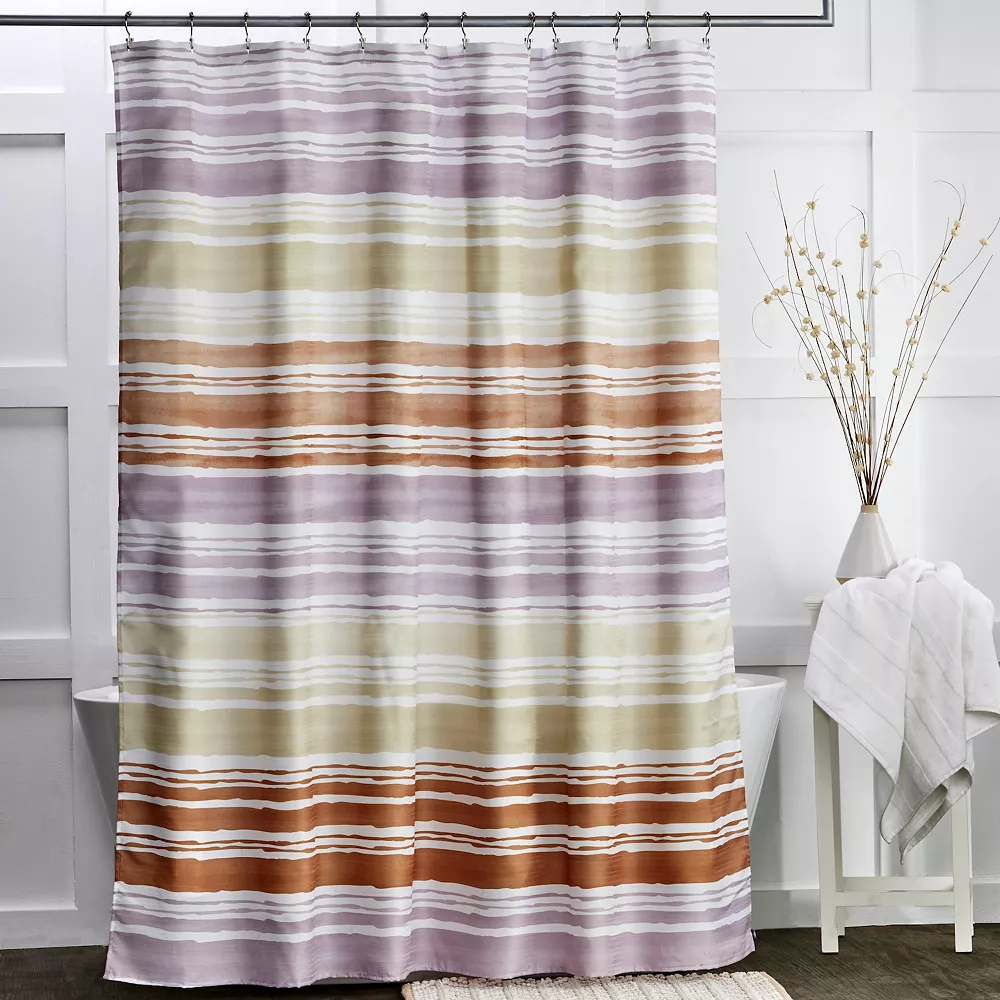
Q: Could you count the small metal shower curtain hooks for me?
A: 12